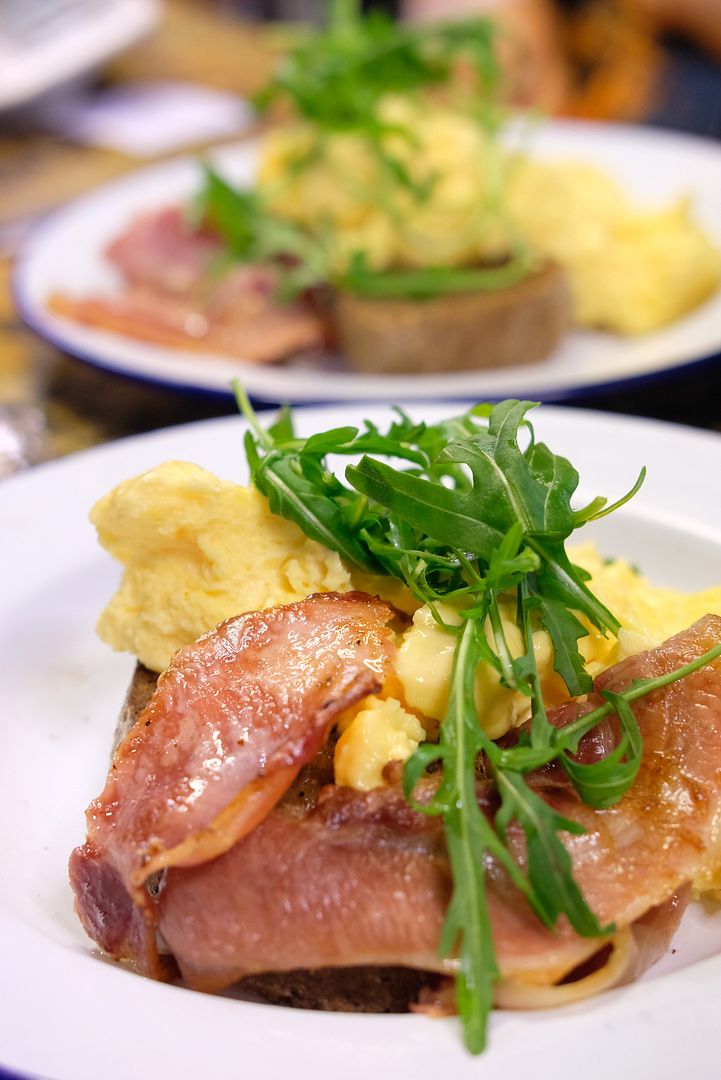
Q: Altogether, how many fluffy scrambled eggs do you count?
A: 2